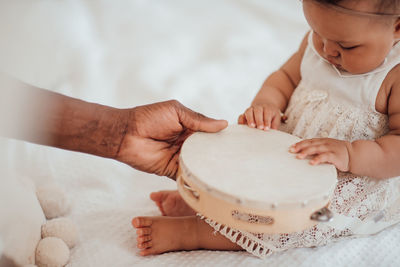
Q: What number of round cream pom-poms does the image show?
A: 3